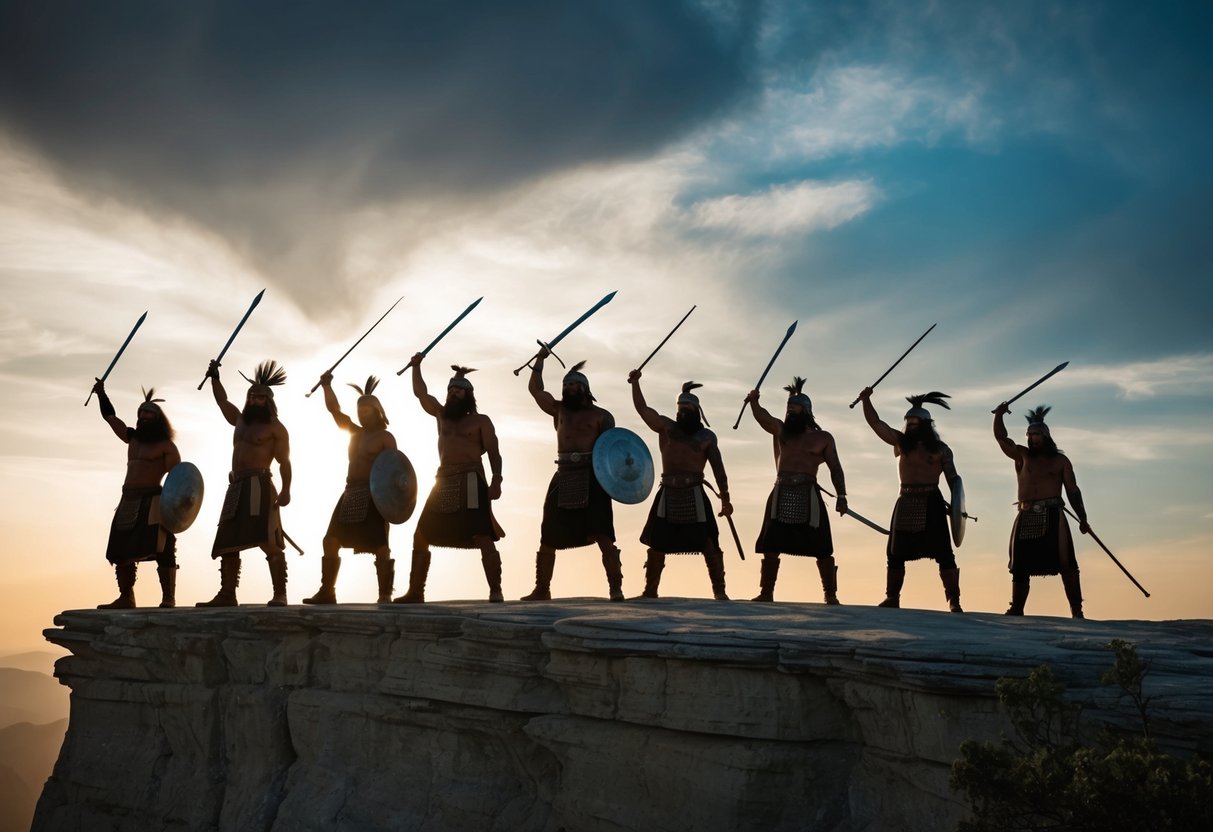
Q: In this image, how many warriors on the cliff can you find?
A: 9